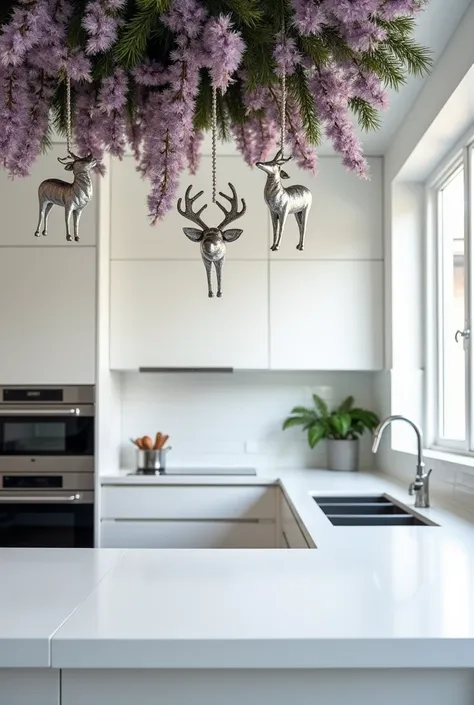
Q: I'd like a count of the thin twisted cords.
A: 3